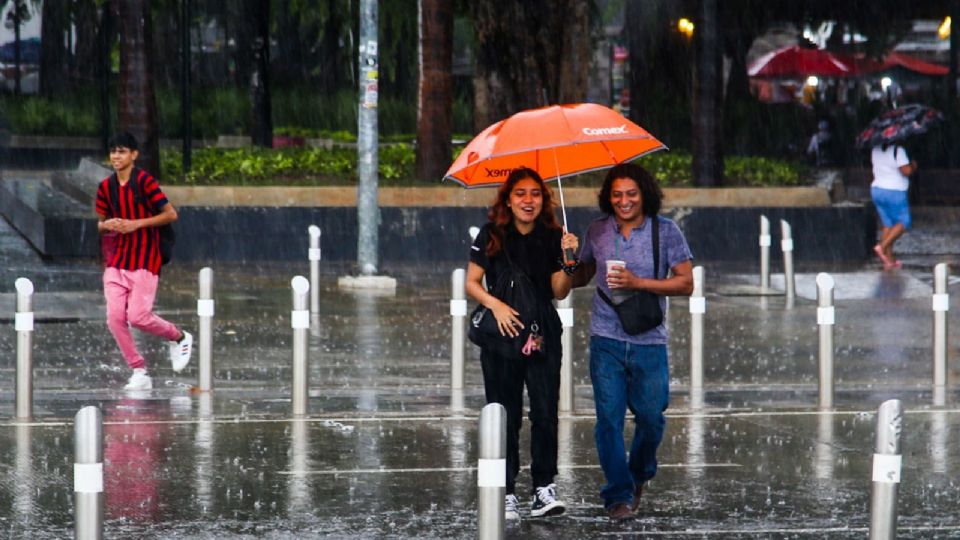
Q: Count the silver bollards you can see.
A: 15